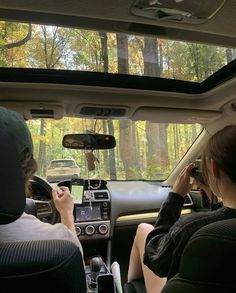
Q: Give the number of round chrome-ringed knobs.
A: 3